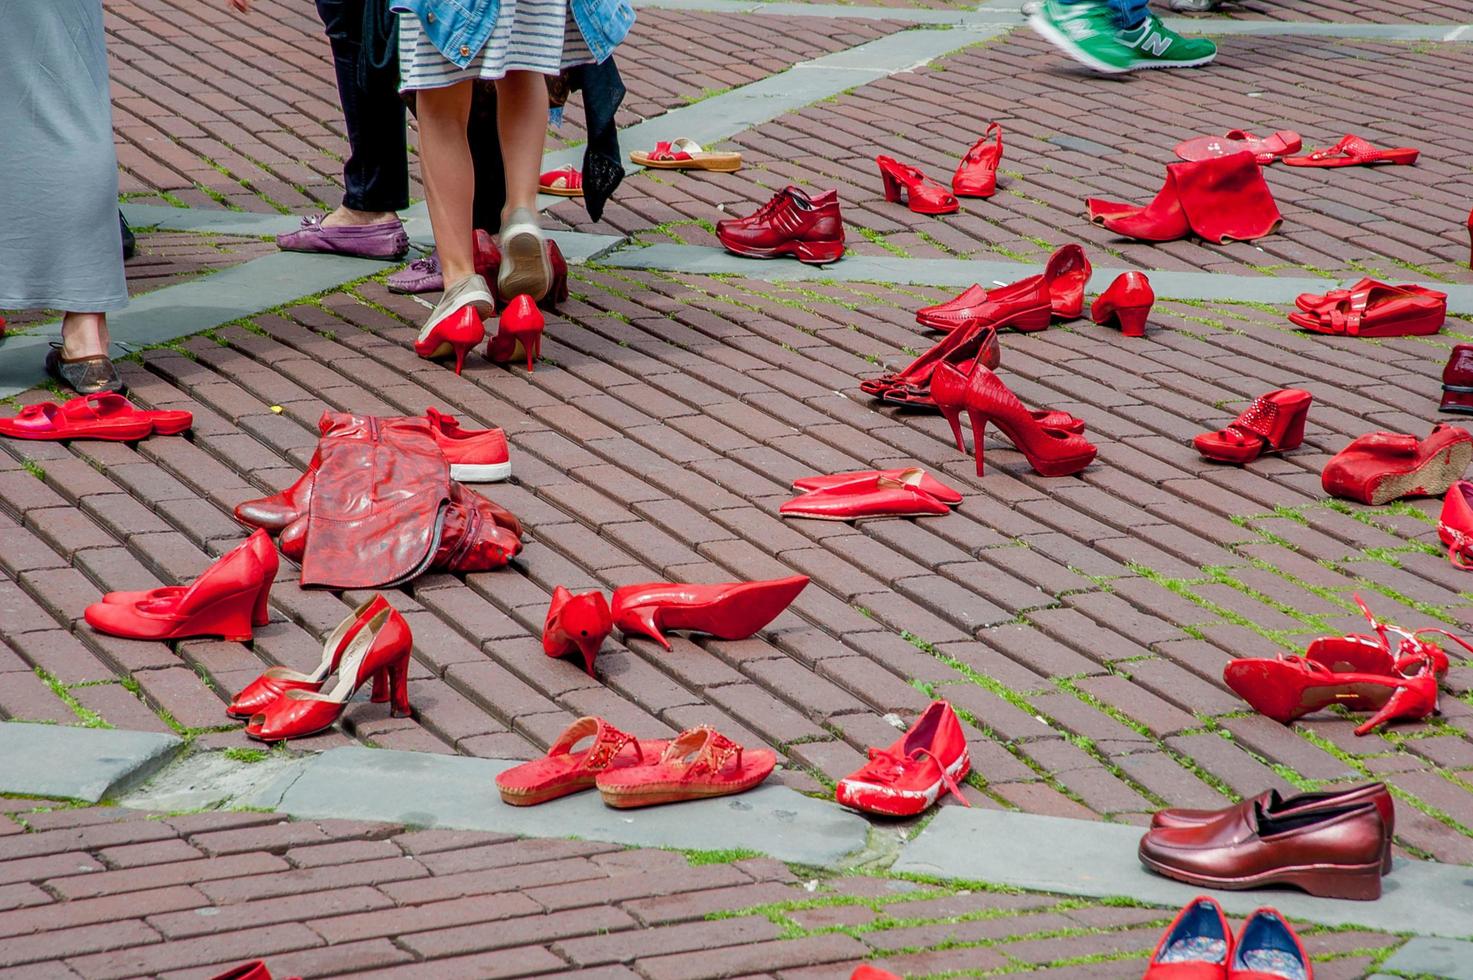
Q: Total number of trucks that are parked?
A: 0